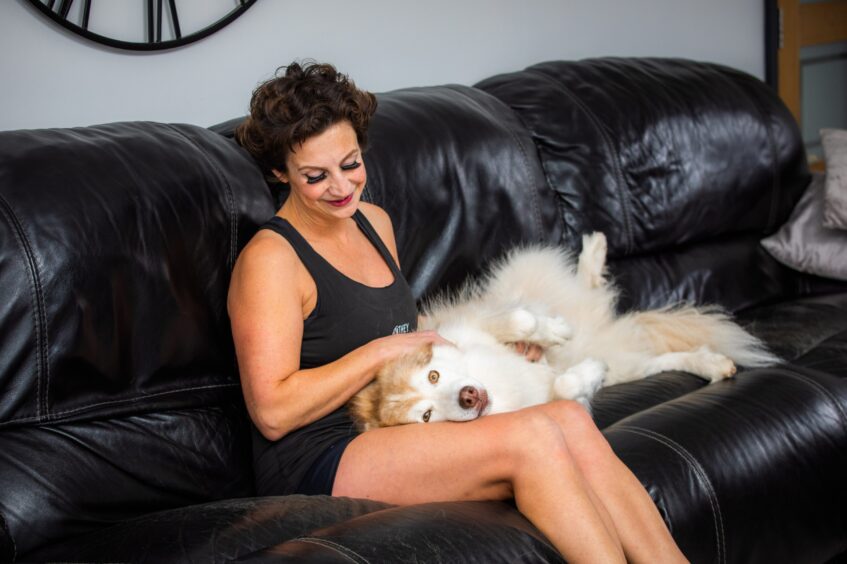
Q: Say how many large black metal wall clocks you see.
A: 1